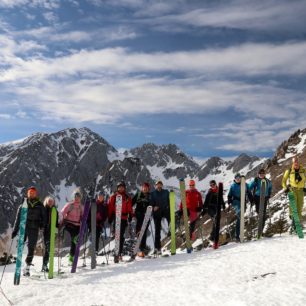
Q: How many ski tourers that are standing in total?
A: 12